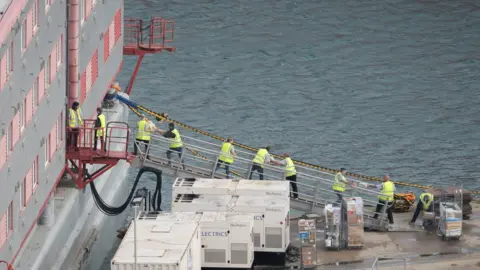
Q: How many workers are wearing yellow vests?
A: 10